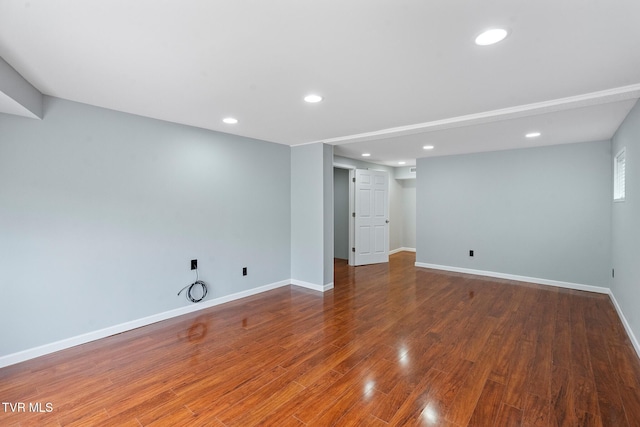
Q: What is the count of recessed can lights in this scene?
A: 7